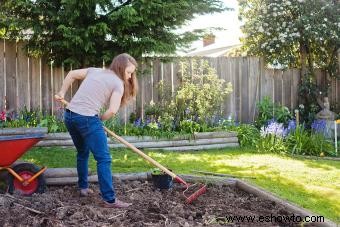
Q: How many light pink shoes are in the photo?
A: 2